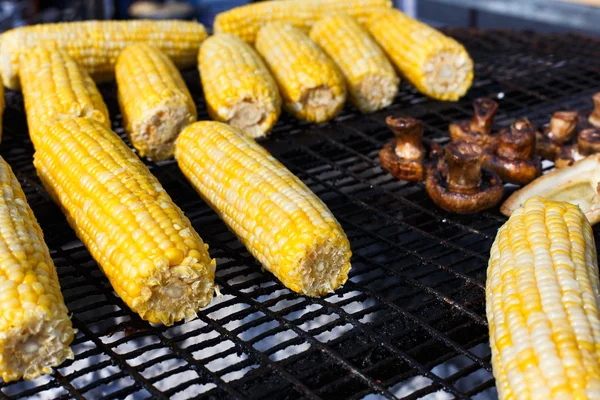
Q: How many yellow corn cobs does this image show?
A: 12